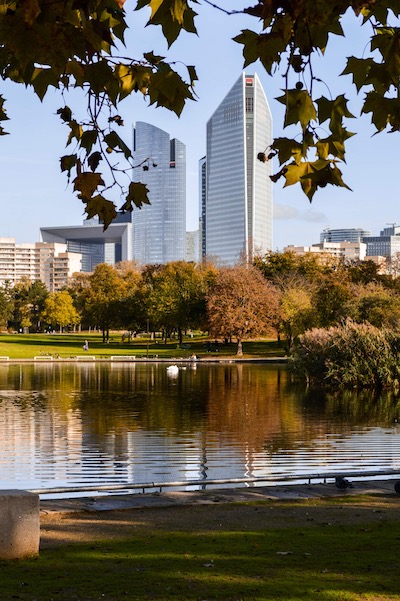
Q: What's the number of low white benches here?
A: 4